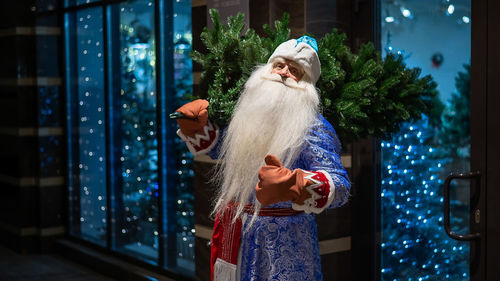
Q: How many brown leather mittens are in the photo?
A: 2